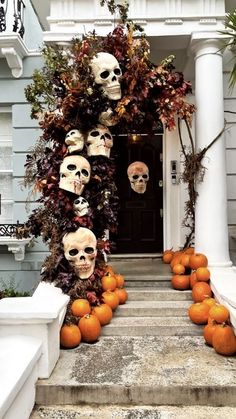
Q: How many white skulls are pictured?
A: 7